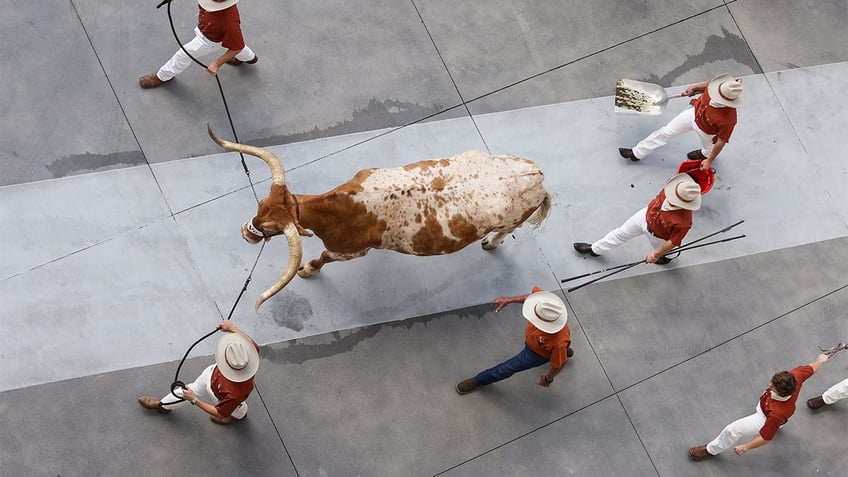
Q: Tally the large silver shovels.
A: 1